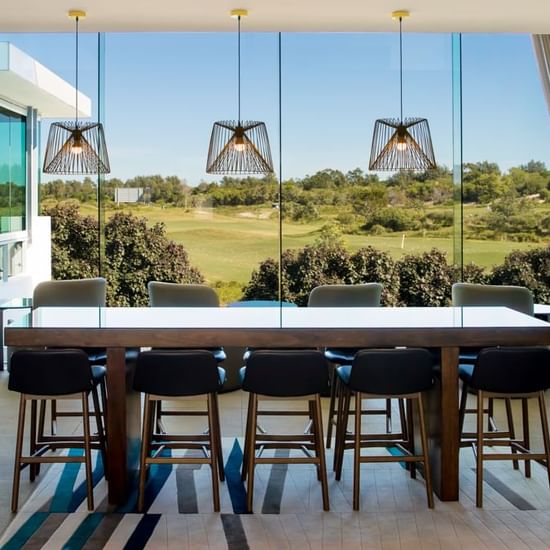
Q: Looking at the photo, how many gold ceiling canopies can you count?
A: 3